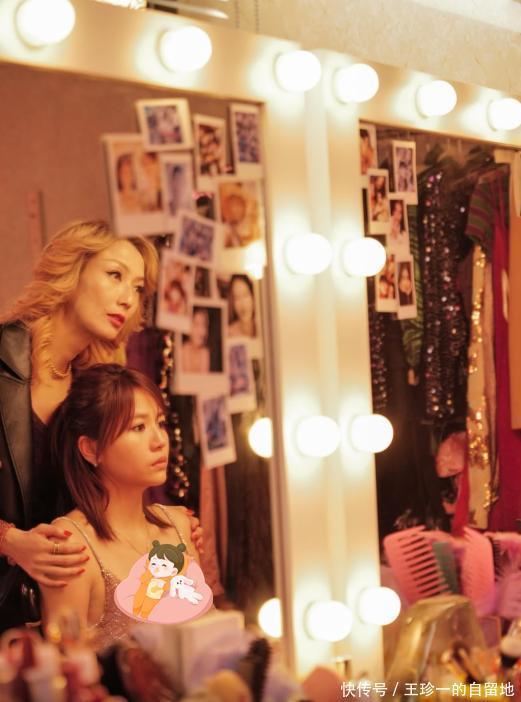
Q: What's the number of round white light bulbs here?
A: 12